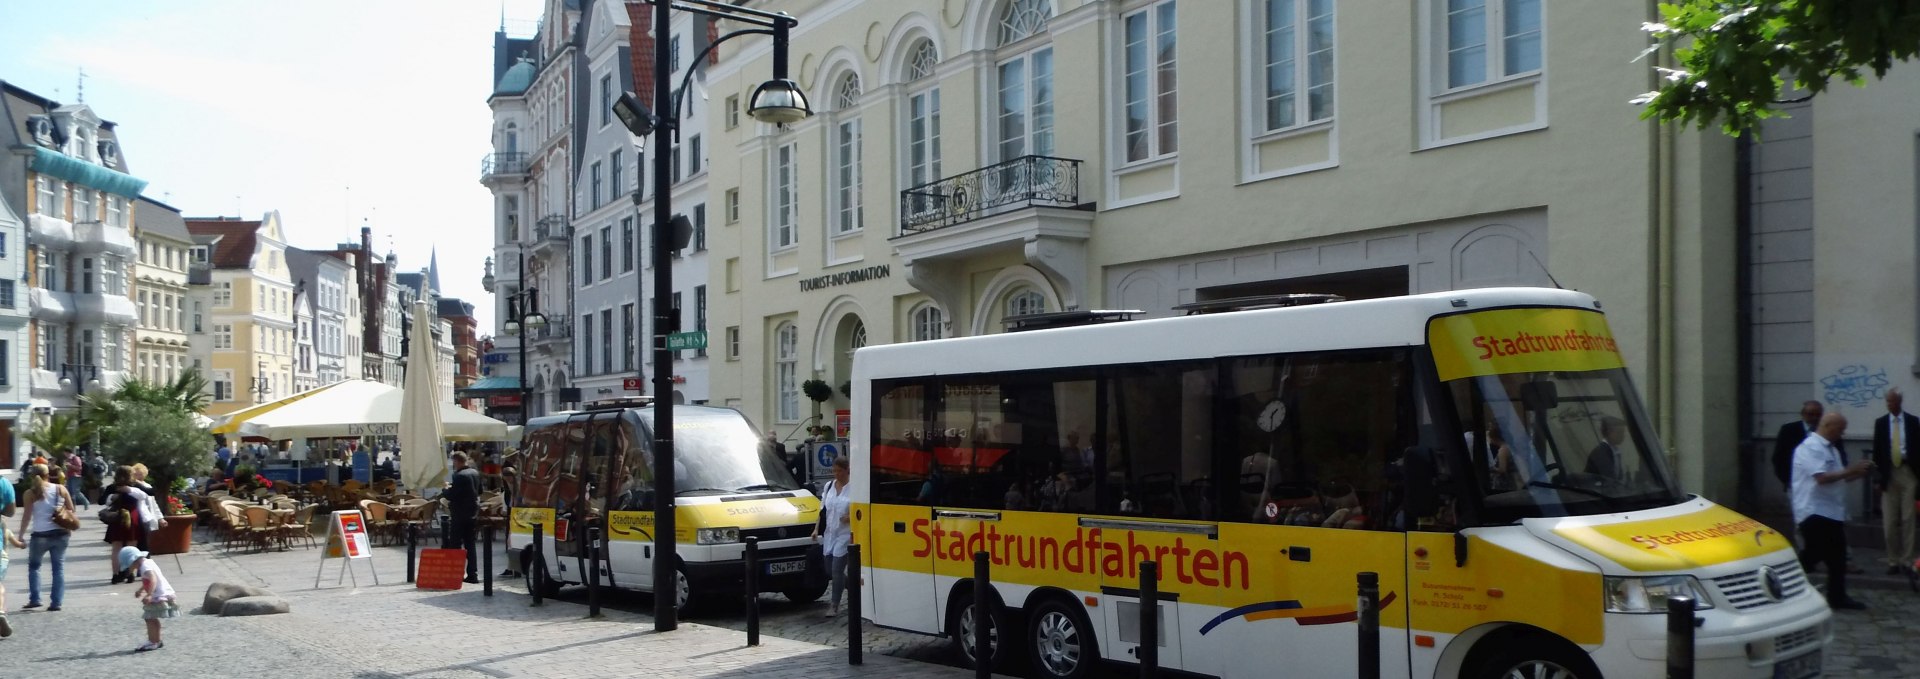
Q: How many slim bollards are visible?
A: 11